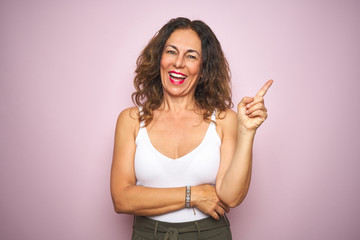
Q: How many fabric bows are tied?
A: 1